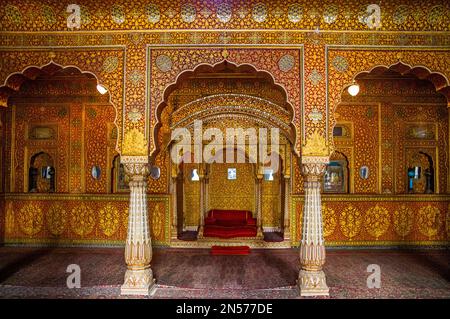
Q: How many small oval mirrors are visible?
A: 3